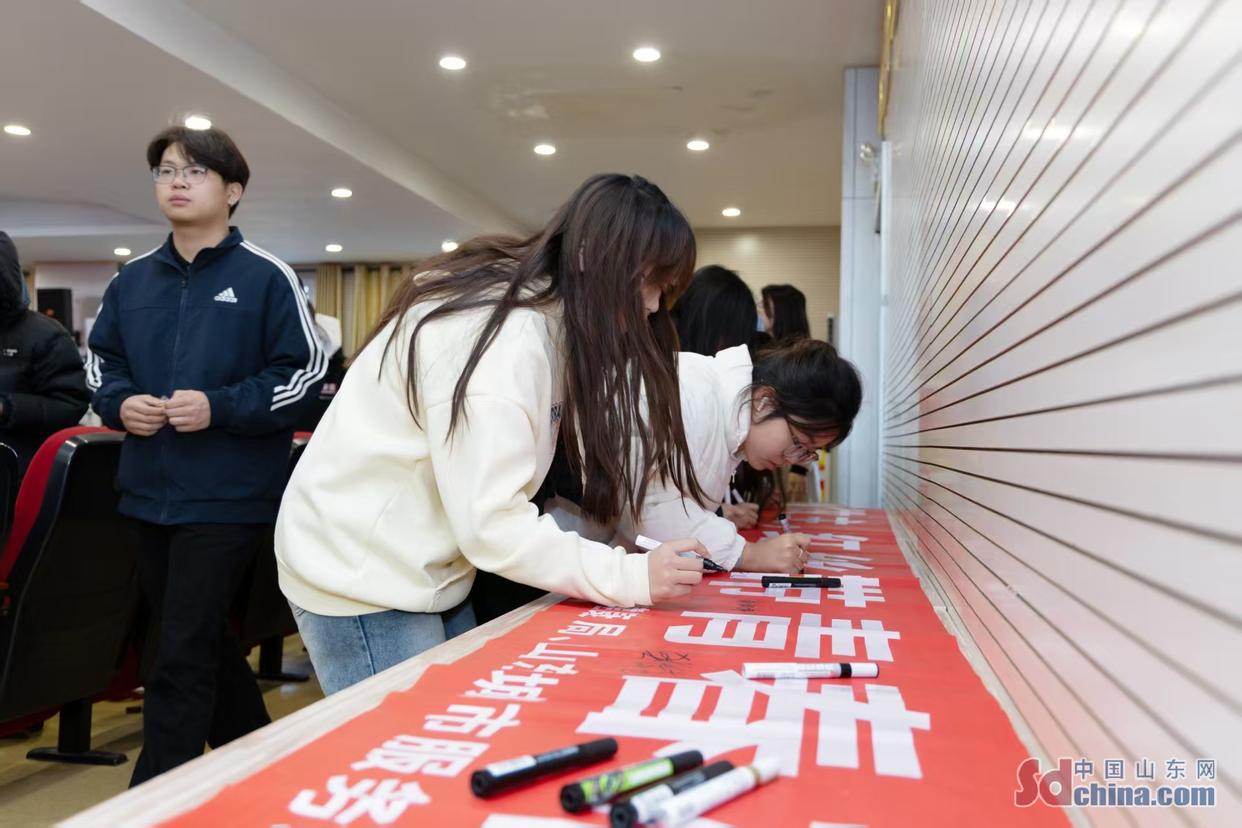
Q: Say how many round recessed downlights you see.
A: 11